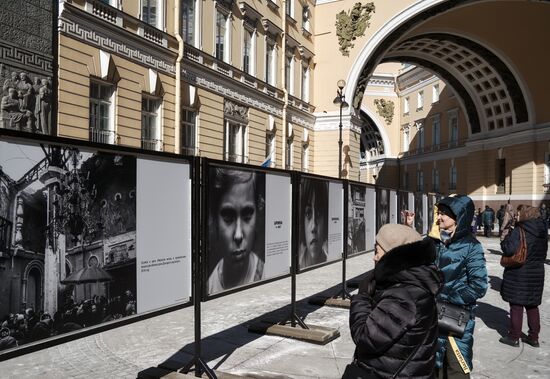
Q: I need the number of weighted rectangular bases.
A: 3